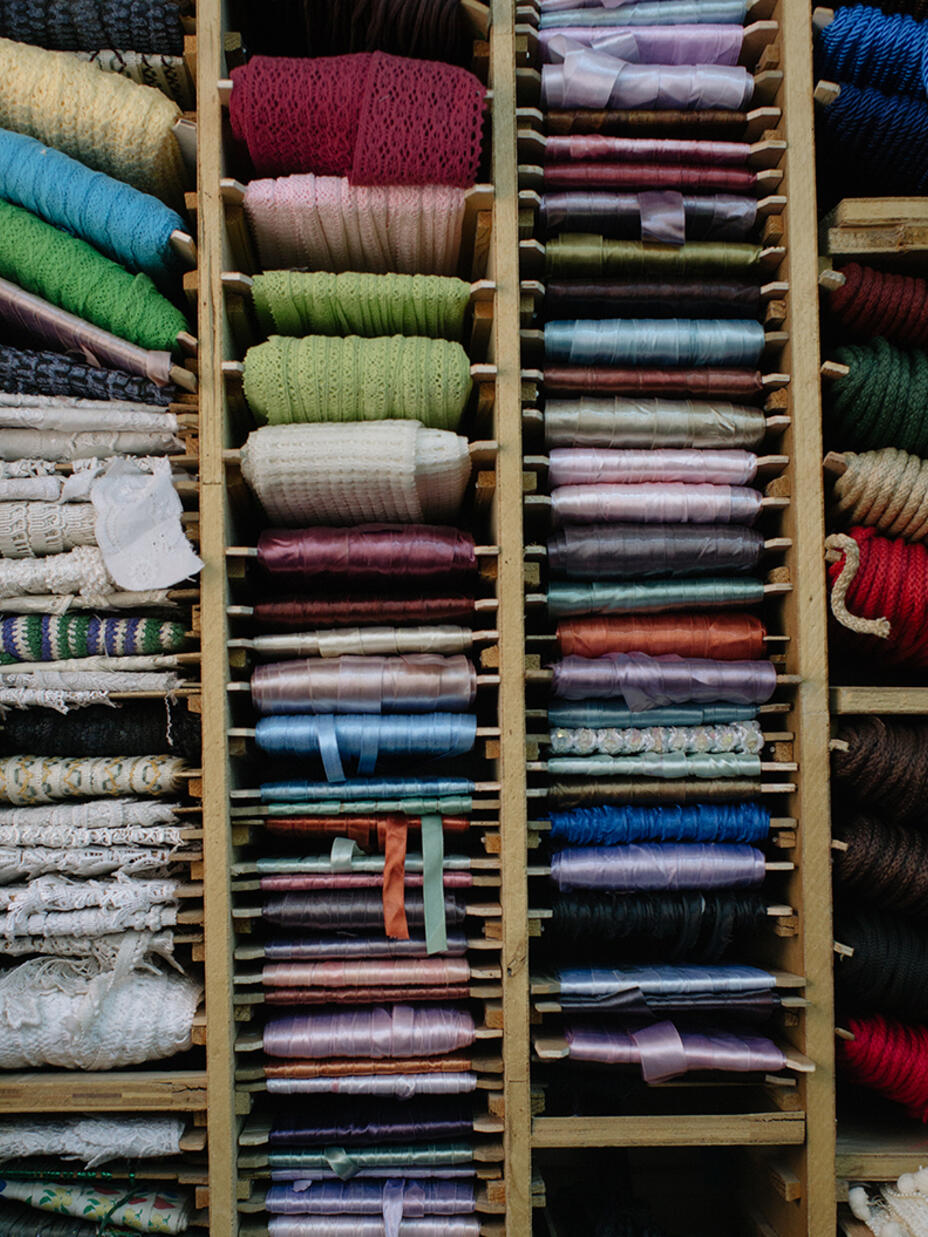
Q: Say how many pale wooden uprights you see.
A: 3